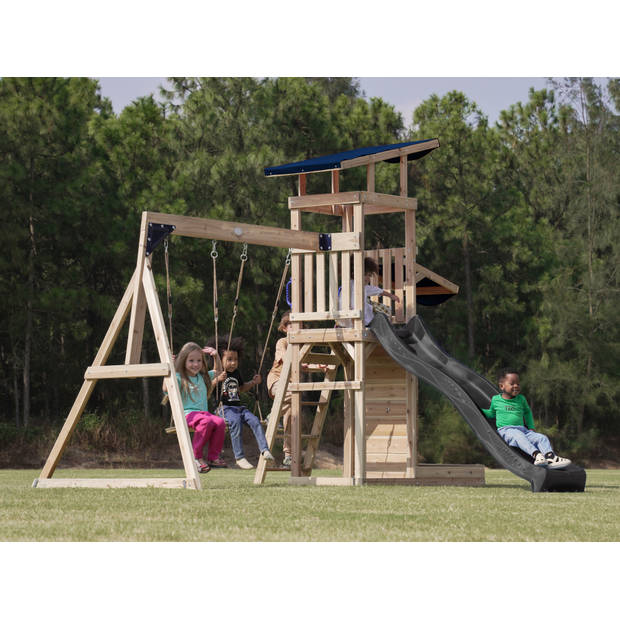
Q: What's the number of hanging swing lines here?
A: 4